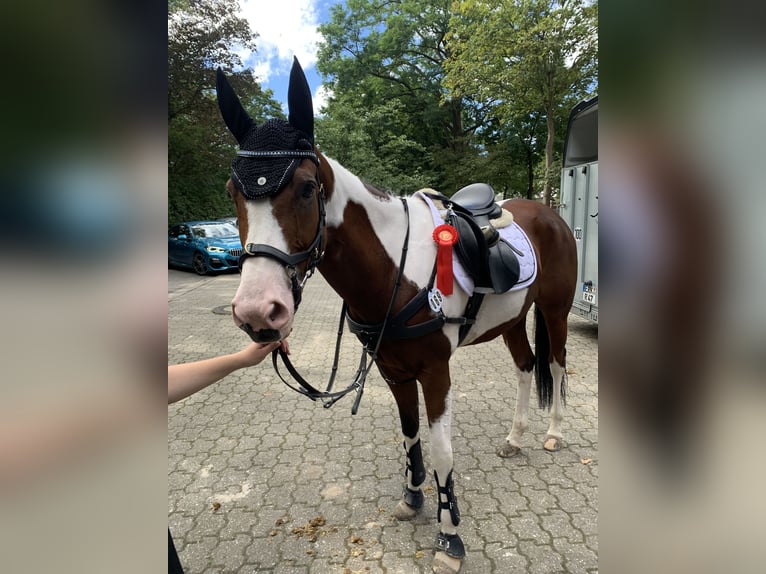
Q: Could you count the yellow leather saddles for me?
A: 0